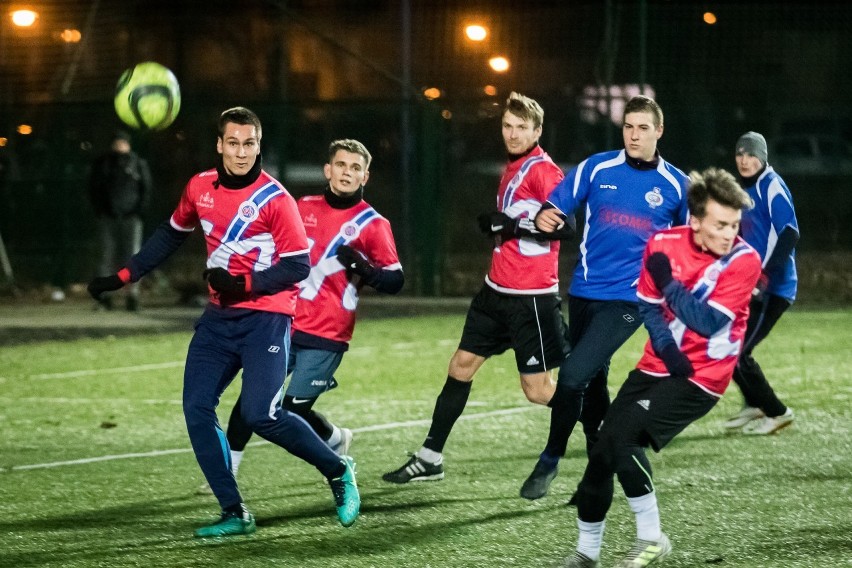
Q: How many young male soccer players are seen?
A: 6